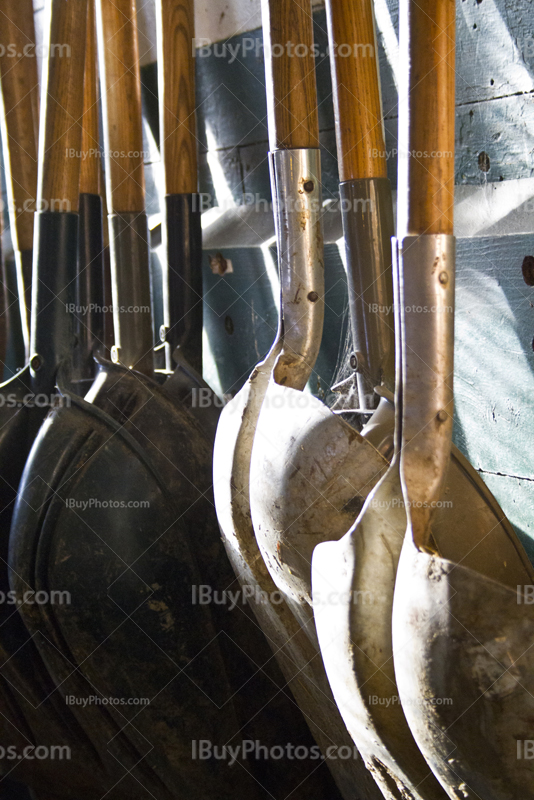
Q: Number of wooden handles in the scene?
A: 8